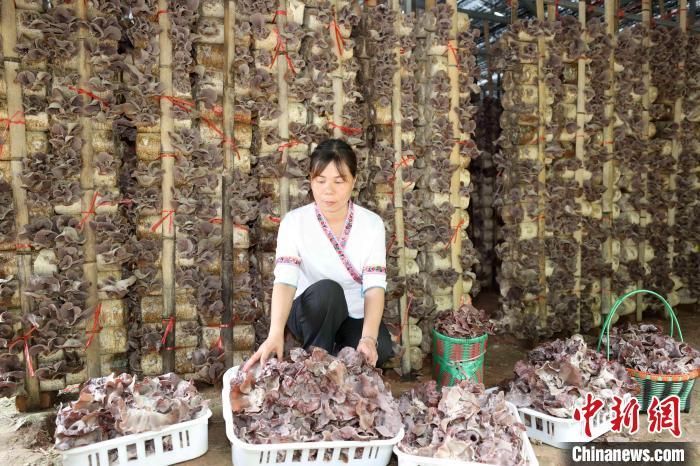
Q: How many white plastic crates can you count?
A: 4